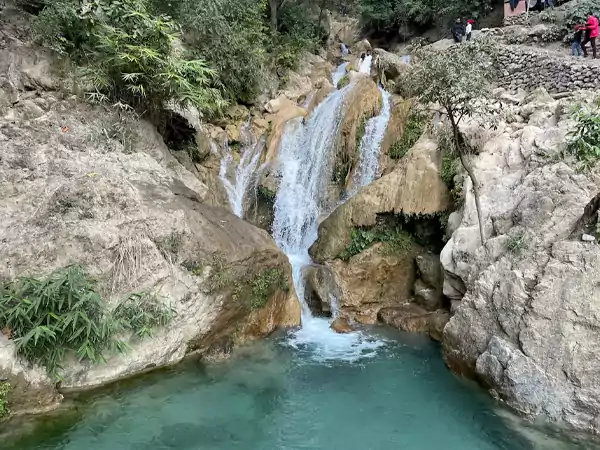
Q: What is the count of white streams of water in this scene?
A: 3